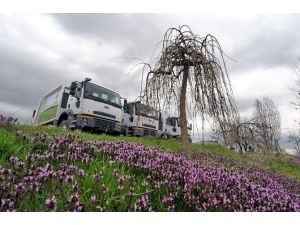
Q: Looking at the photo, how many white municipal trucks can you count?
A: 3